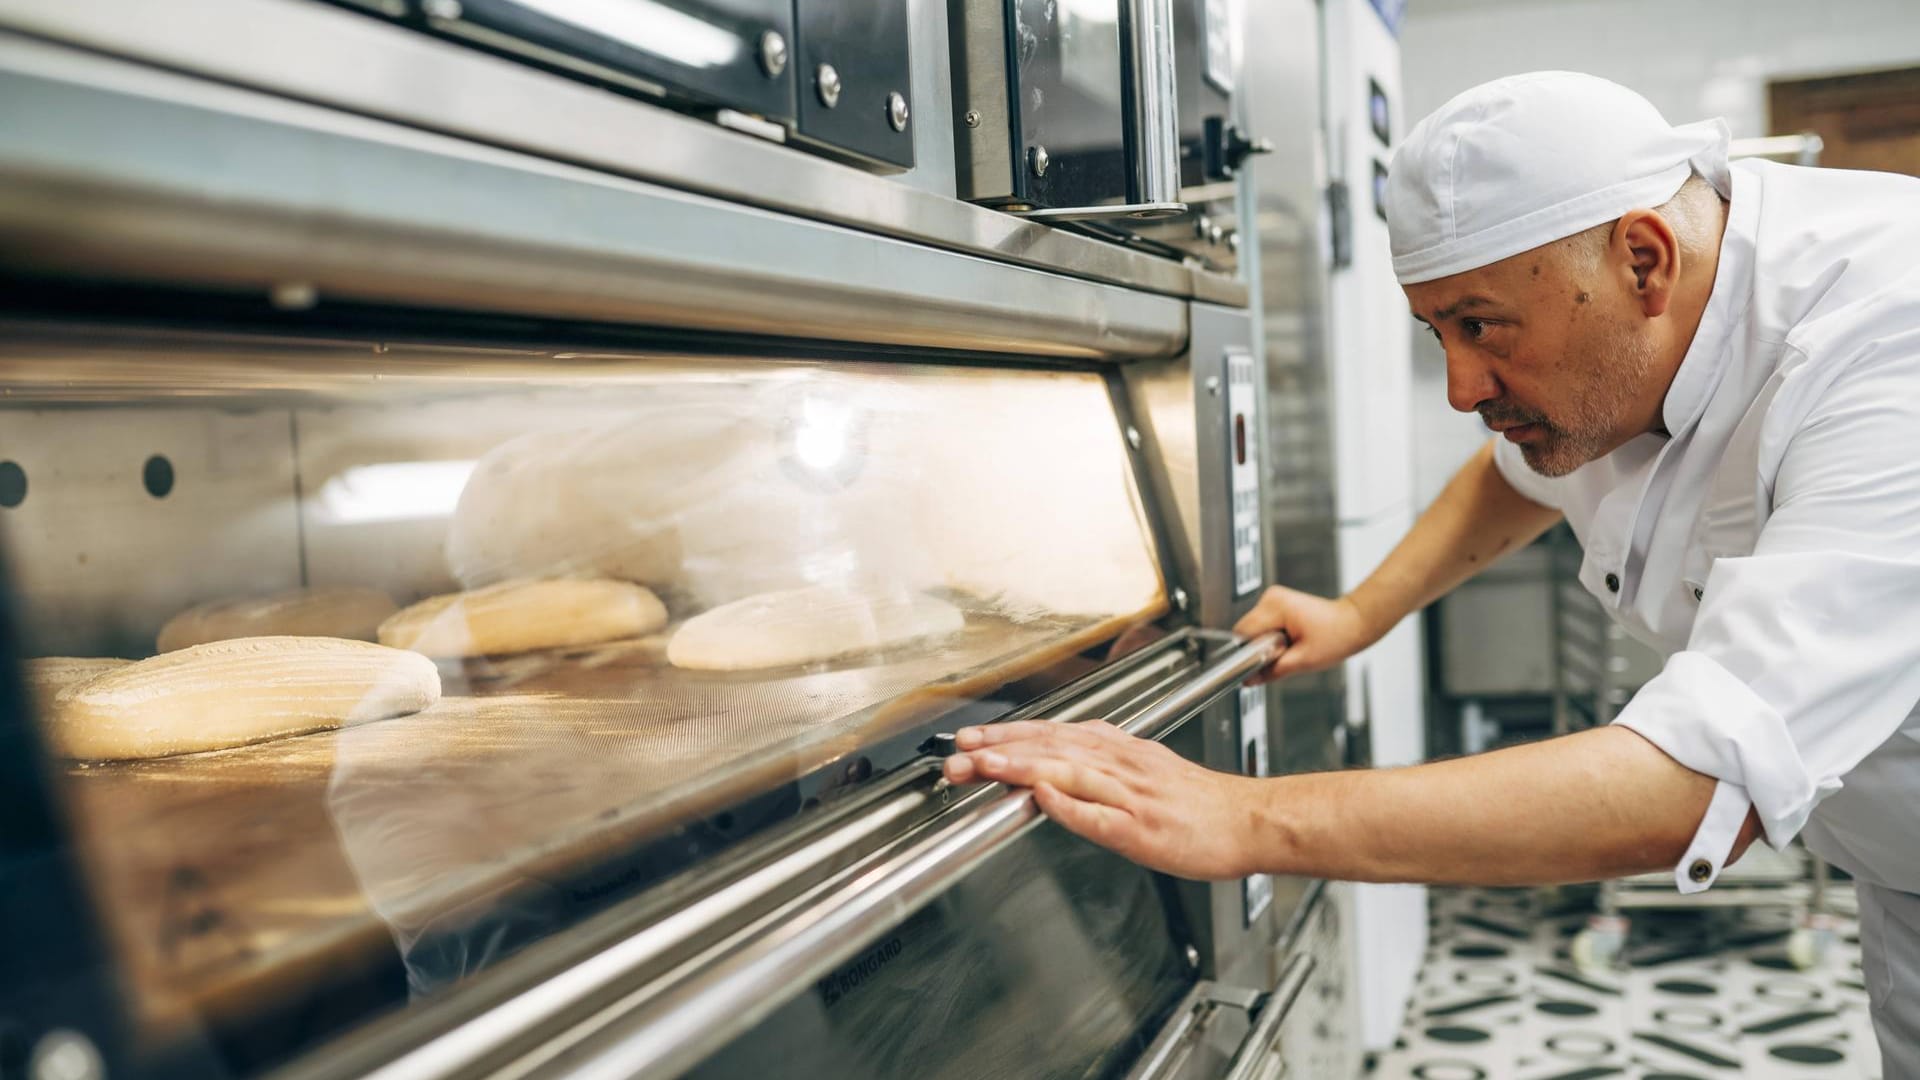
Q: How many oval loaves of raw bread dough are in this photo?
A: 5